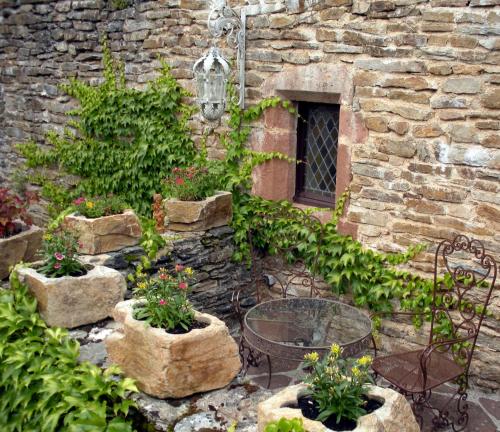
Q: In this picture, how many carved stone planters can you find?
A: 6